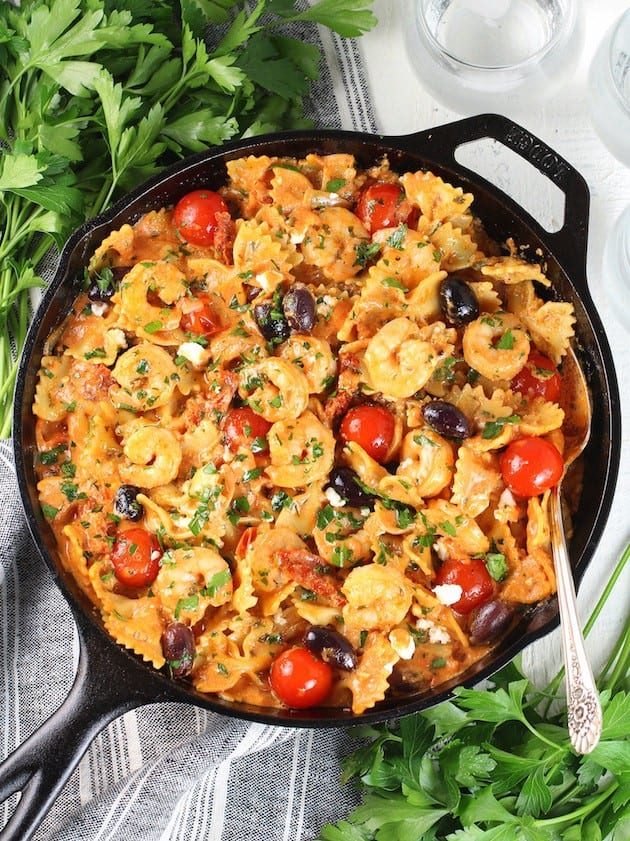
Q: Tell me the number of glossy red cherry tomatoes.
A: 10